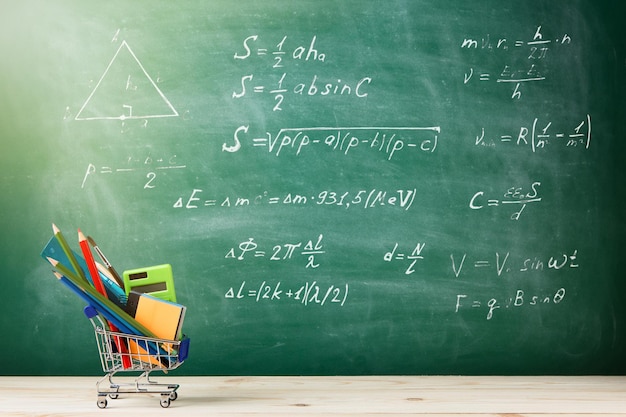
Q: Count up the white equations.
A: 14